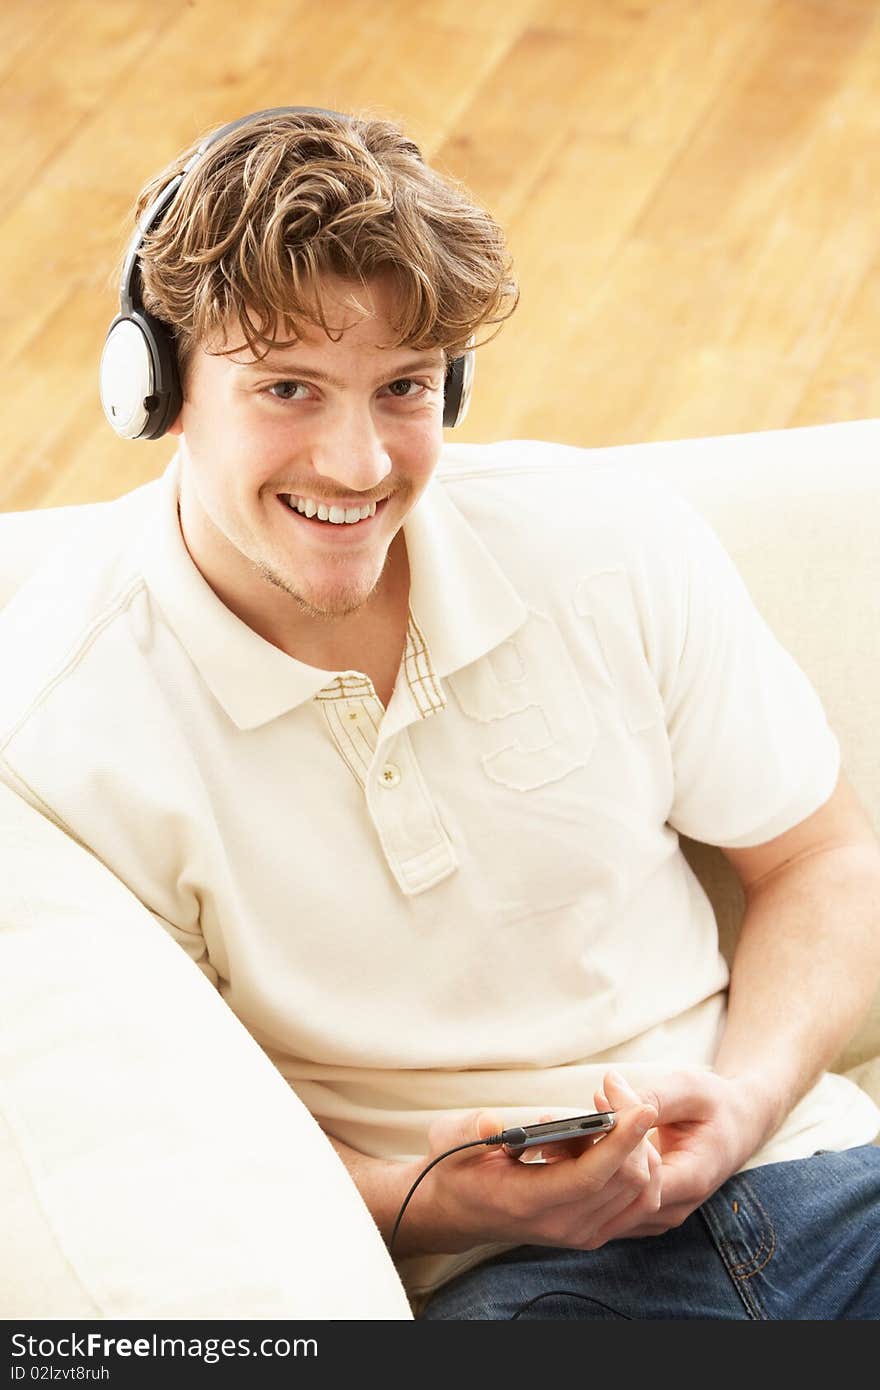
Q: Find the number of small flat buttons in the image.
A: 2